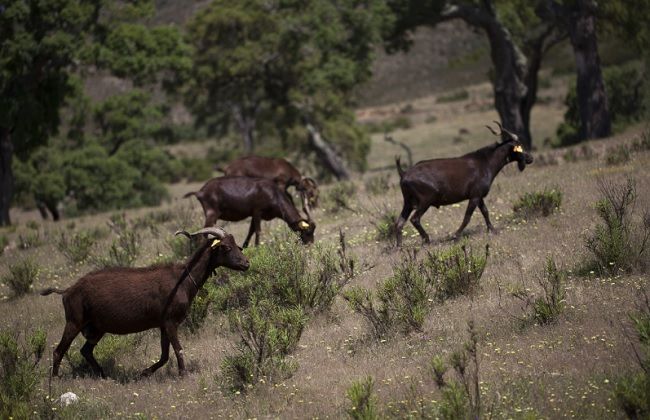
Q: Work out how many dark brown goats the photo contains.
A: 4